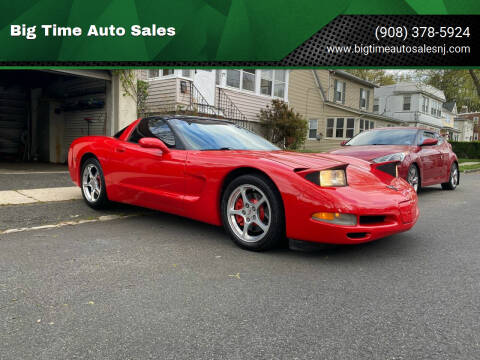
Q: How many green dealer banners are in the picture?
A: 1